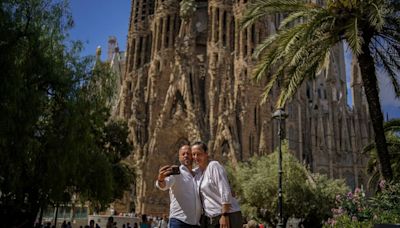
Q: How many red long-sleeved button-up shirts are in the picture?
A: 0